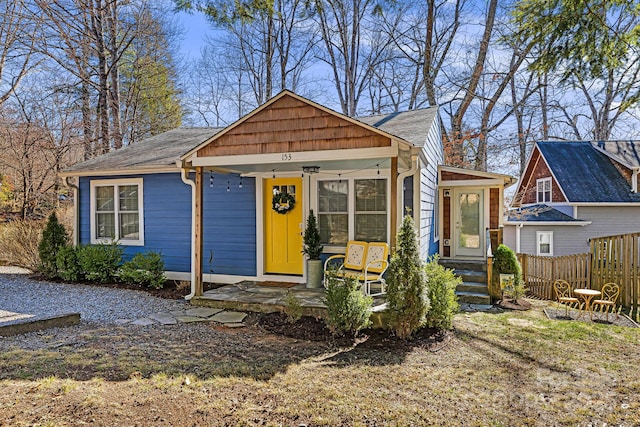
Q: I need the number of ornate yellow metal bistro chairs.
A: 2